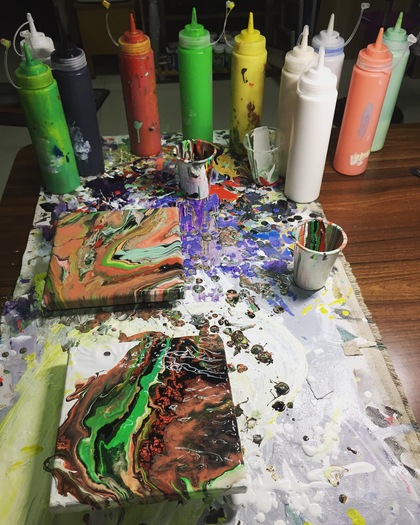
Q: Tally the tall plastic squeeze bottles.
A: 11